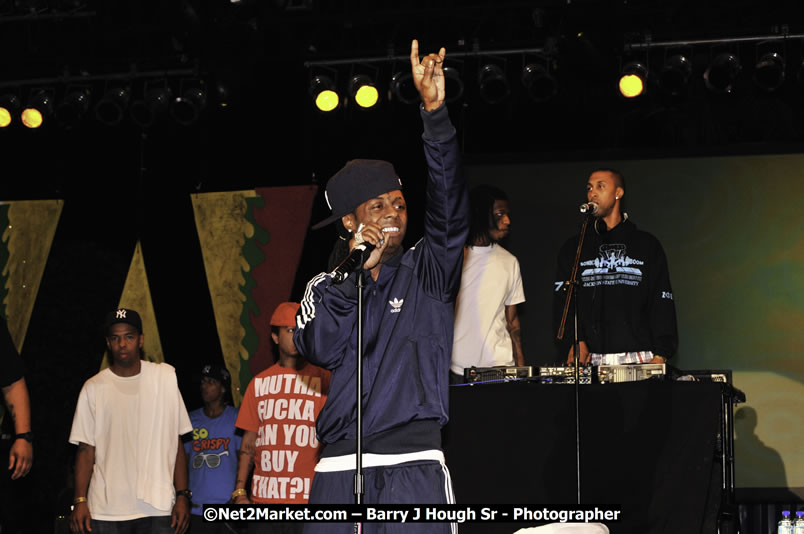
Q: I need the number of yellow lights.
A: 5